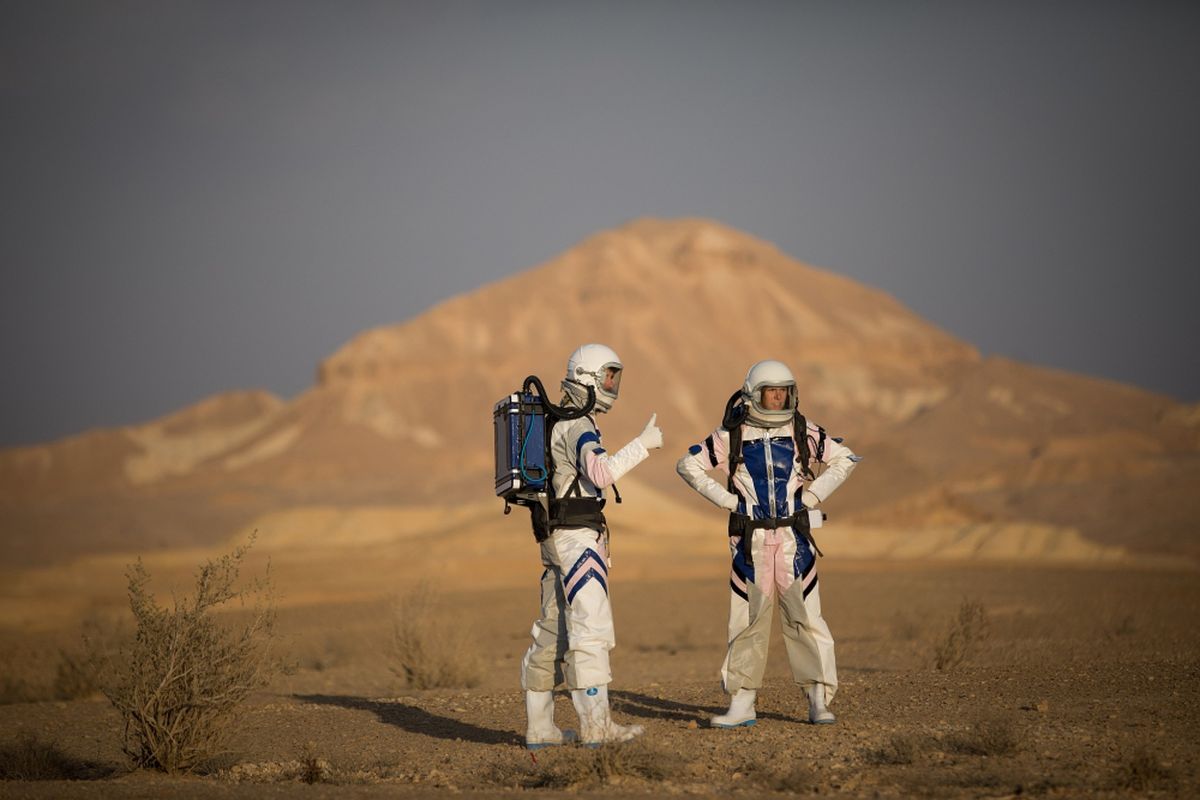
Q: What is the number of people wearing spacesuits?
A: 2